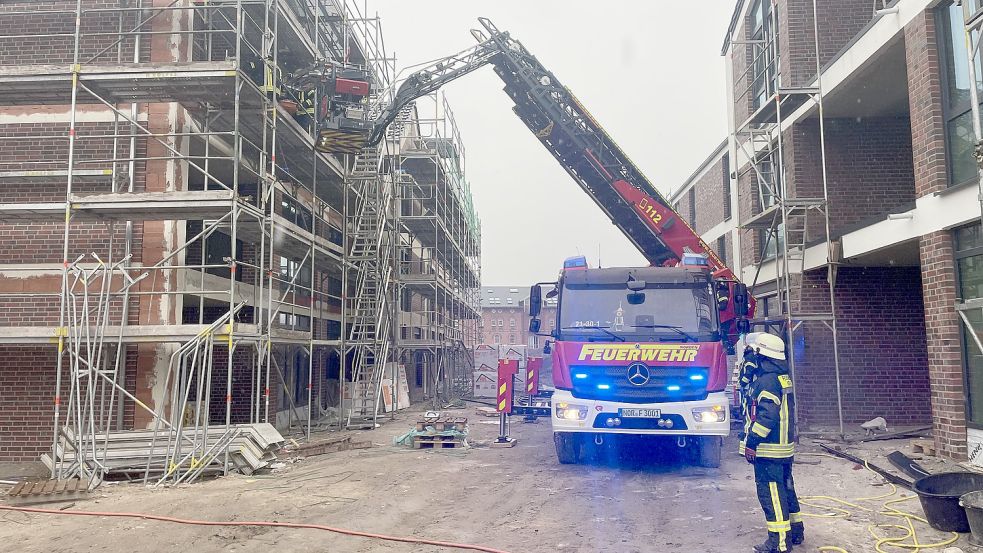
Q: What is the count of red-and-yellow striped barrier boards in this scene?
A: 2